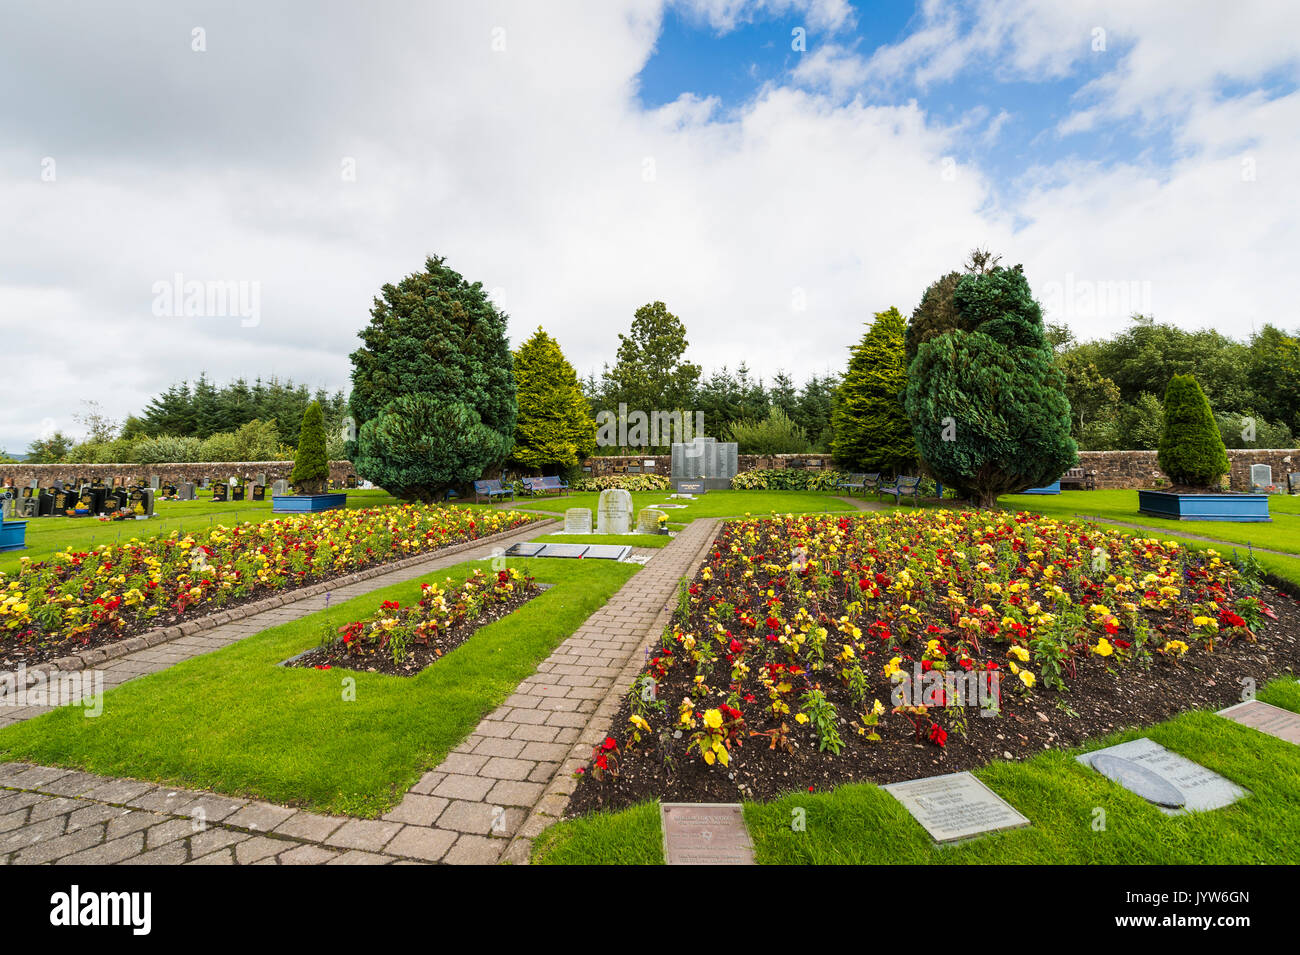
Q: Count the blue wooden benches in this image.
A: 4